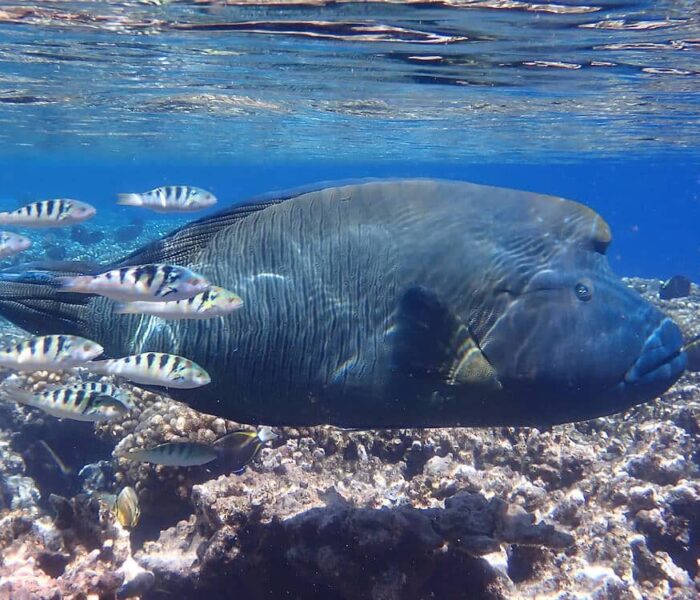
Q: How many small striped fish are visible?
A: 10